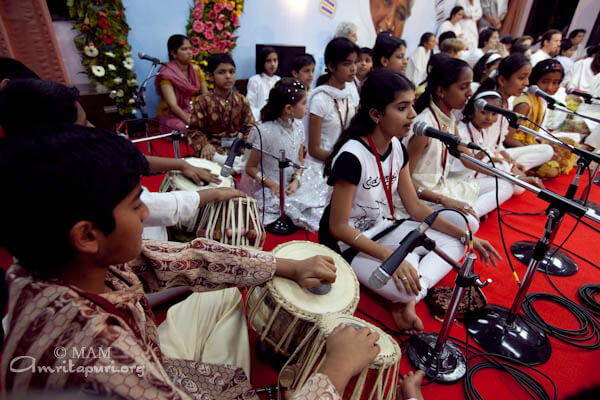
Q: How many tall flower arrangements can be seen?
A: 2